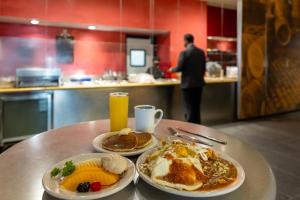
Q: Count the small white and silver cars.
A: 0